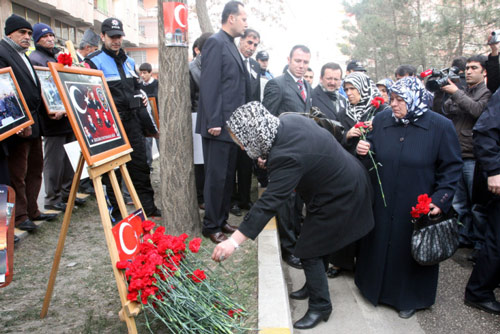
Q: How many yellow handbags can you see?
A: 0